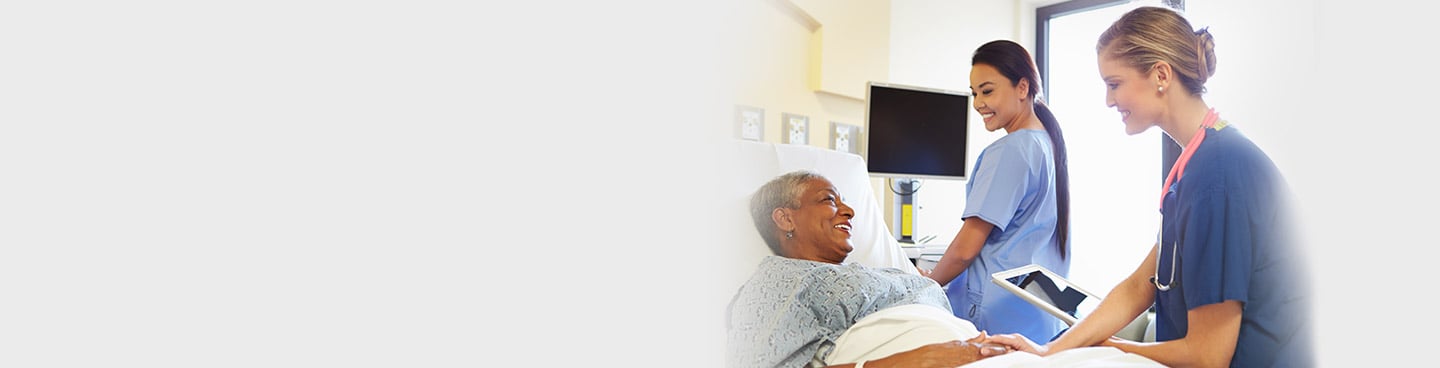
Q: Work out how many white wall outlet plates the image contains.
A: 3